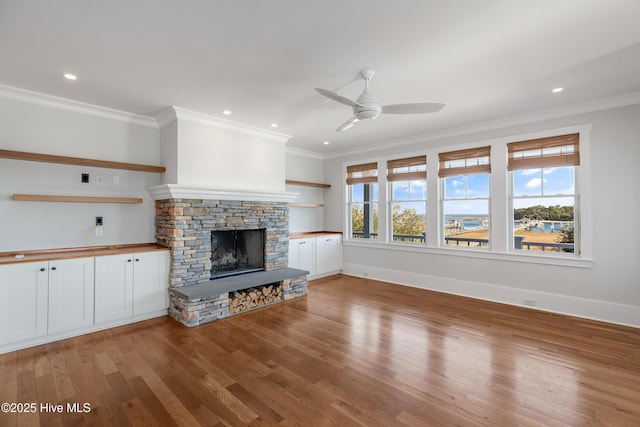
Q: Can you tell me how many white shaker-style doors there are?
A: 8